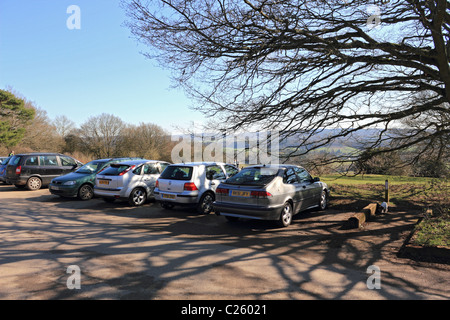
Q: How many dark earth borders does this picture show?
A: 1